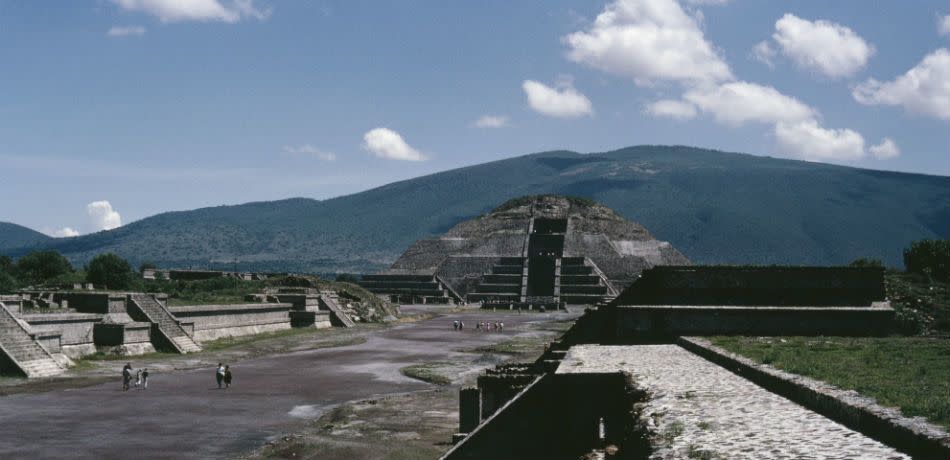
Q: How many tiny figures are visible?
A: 12